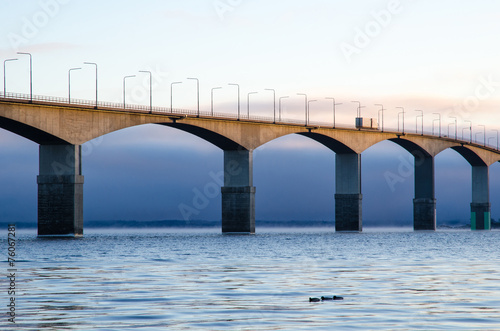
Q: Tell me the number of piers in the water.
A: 5